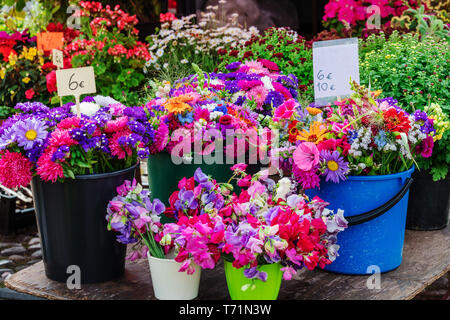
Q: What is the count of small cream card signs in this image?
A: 2